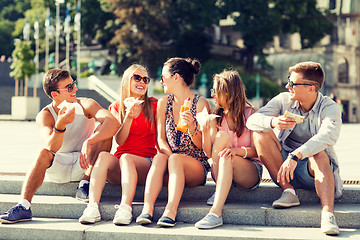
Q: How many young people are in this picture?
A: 5